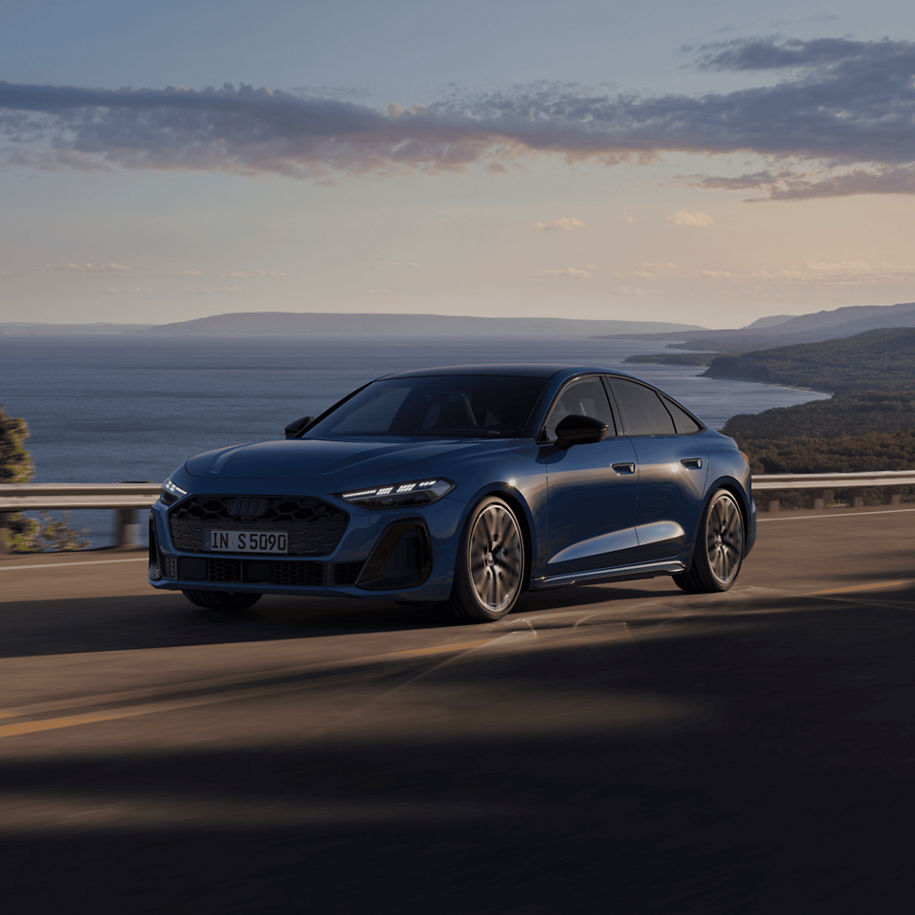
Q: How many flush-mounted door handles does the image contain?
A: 2